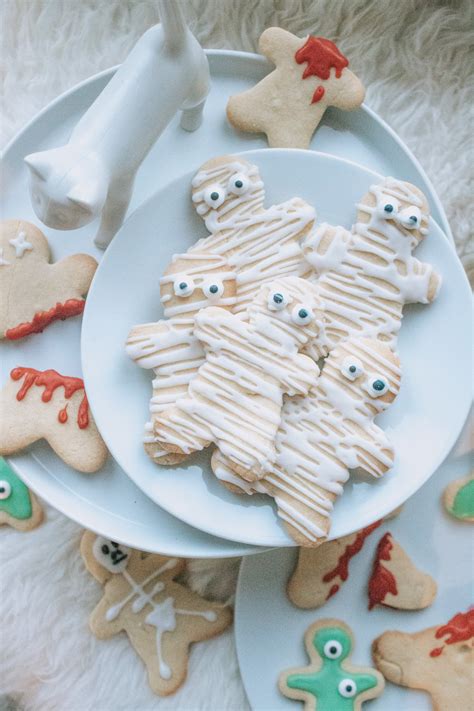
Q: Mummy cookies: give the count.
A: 5